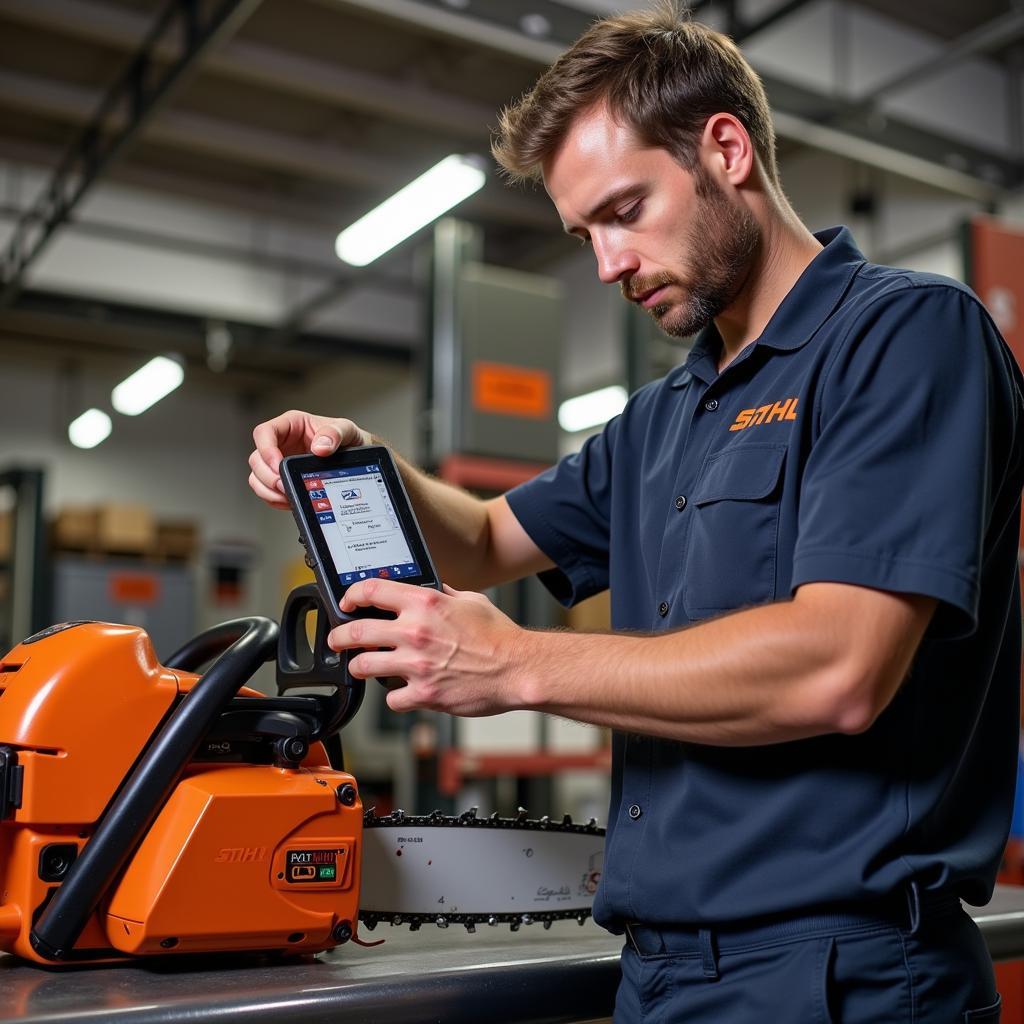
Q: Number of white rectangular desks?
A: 0